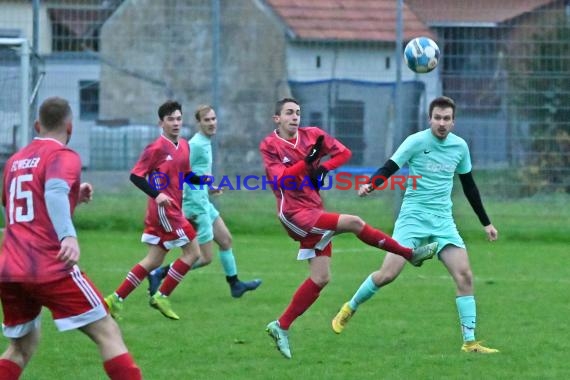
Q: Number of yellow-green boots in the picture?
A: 2